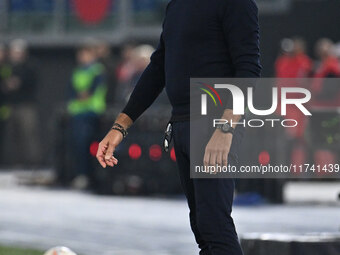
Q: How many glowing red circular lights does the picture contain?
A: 5